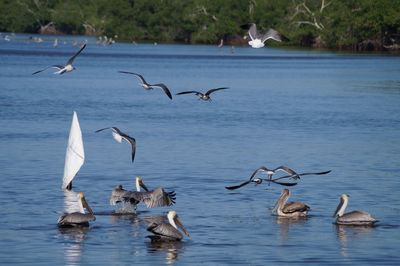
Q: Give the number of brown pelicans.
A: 5